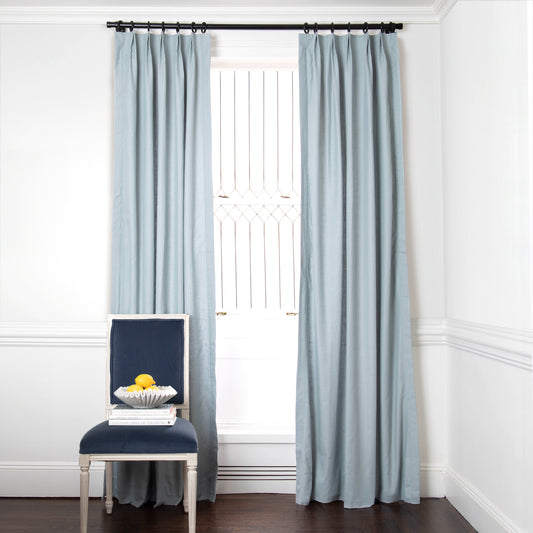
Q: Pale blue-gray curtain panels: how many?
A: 2